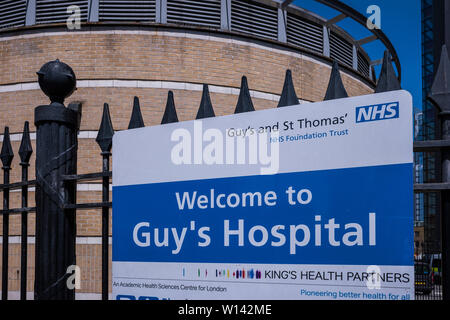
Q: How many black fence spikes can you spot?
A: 11